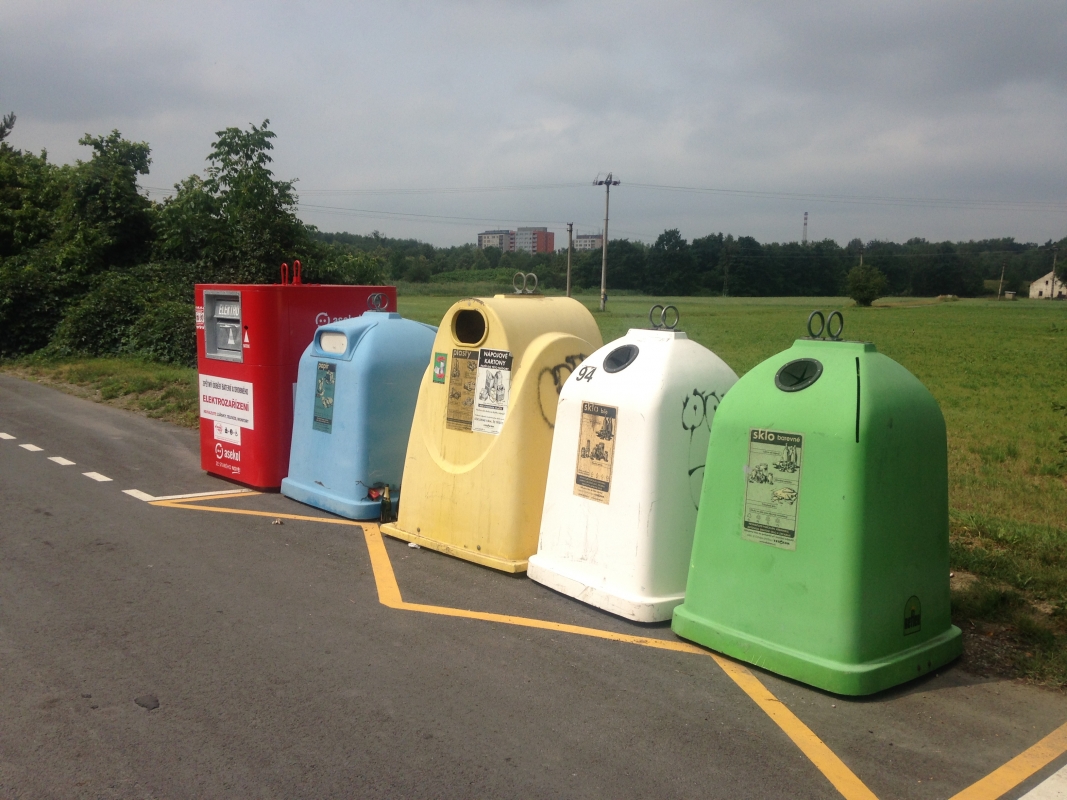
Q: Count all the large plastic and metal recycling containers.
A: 5